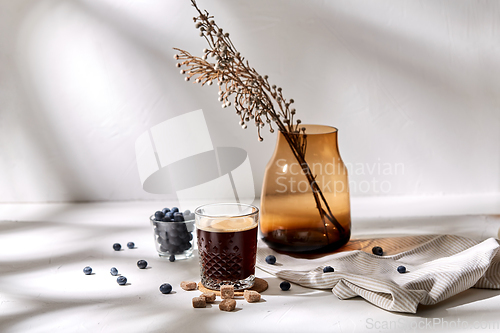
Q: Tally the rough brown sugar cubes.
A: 6